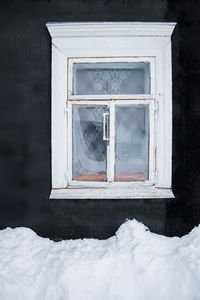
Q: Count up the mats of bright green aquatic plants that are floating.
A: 0